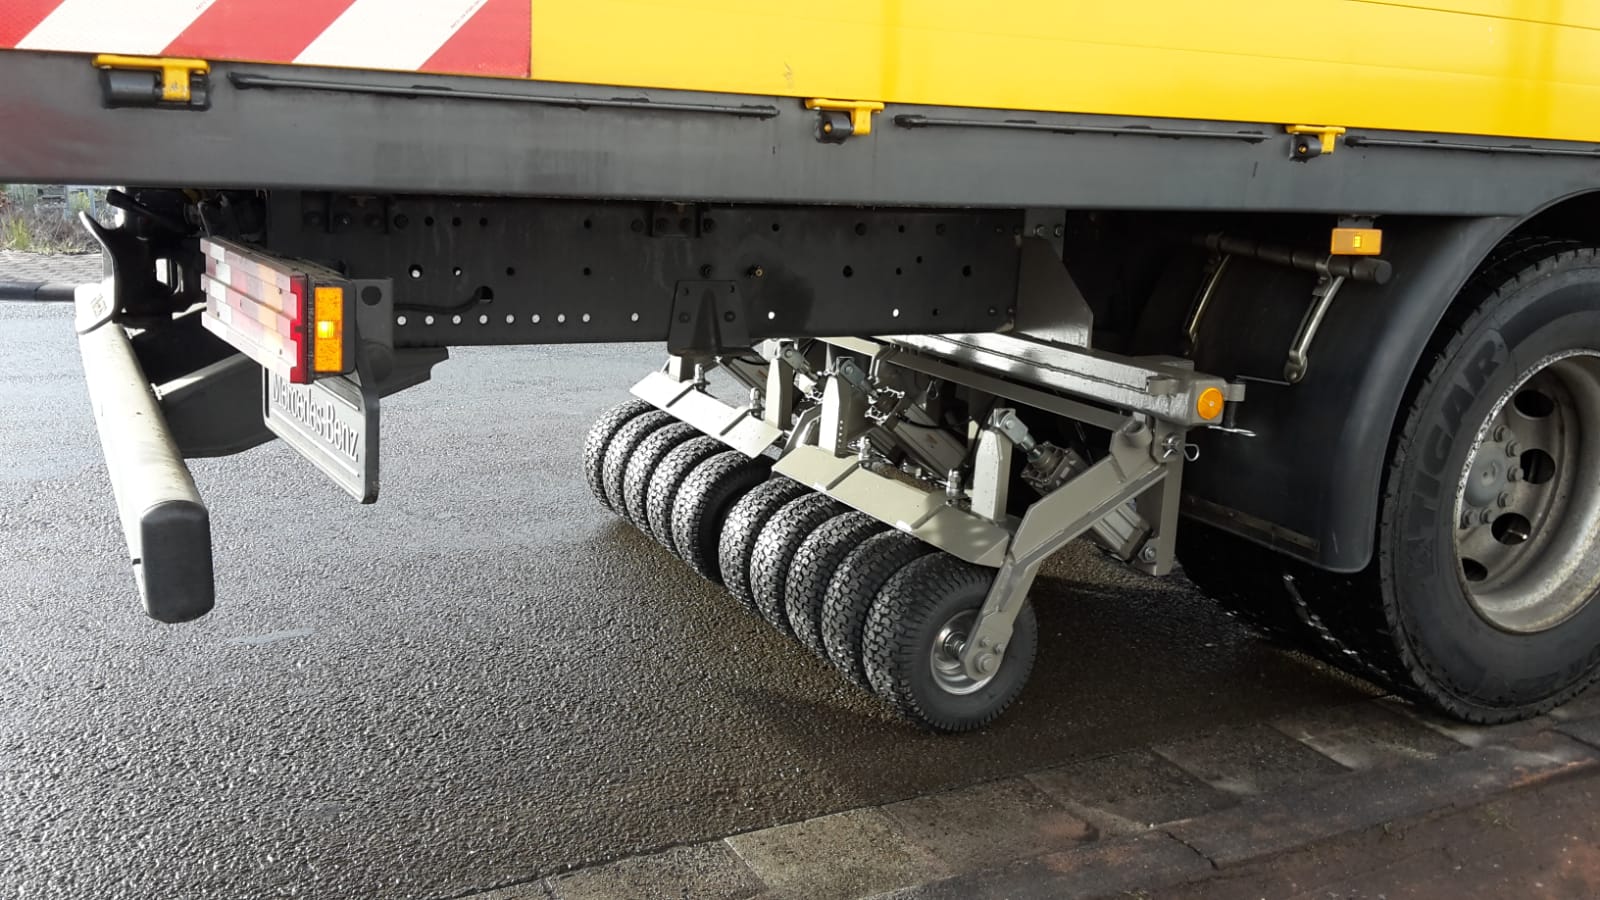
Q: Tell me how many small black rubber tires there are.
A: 10